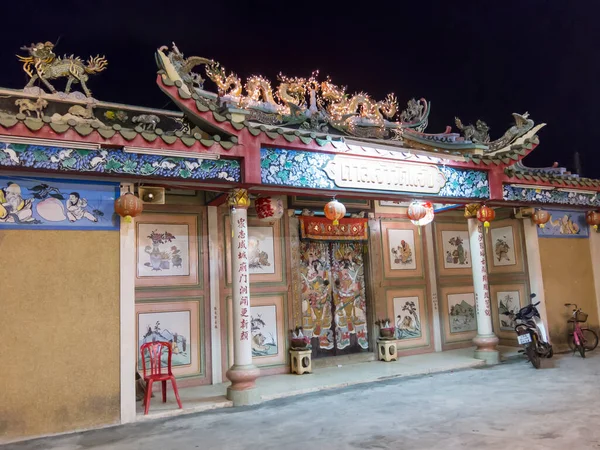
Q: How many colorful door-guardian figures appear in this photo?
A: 2